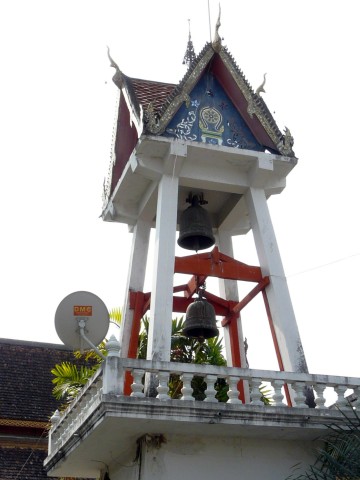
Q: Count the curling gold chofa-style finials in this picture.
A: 3